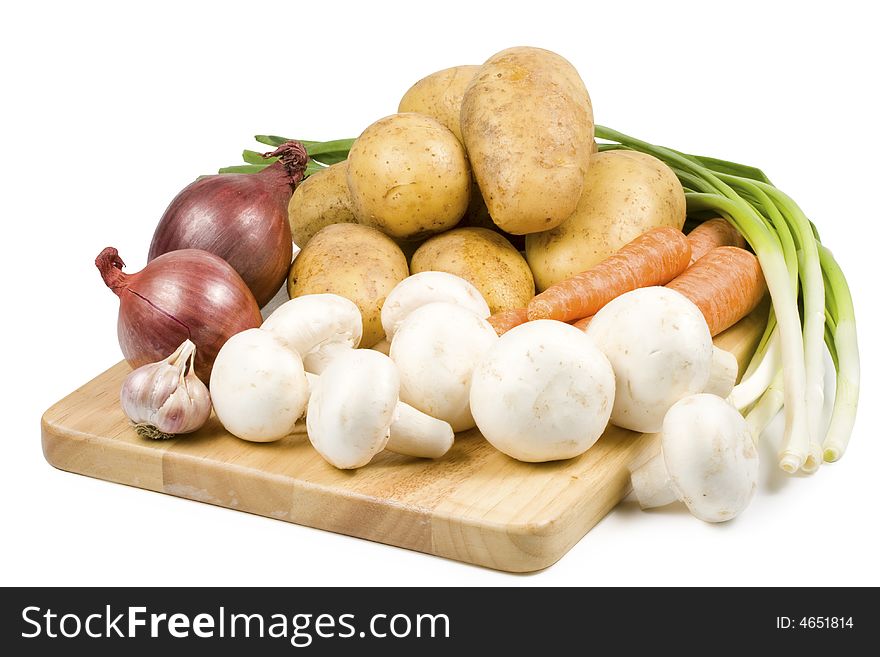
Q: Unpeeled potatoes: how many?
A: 7